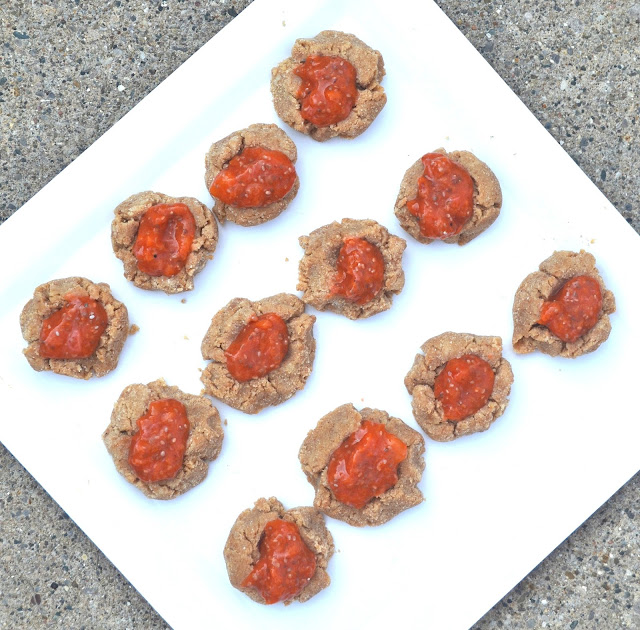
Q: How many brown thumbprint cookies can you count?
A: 12